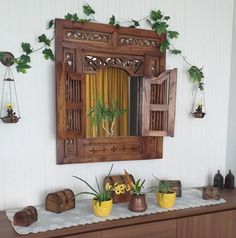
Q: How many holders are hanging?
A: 2